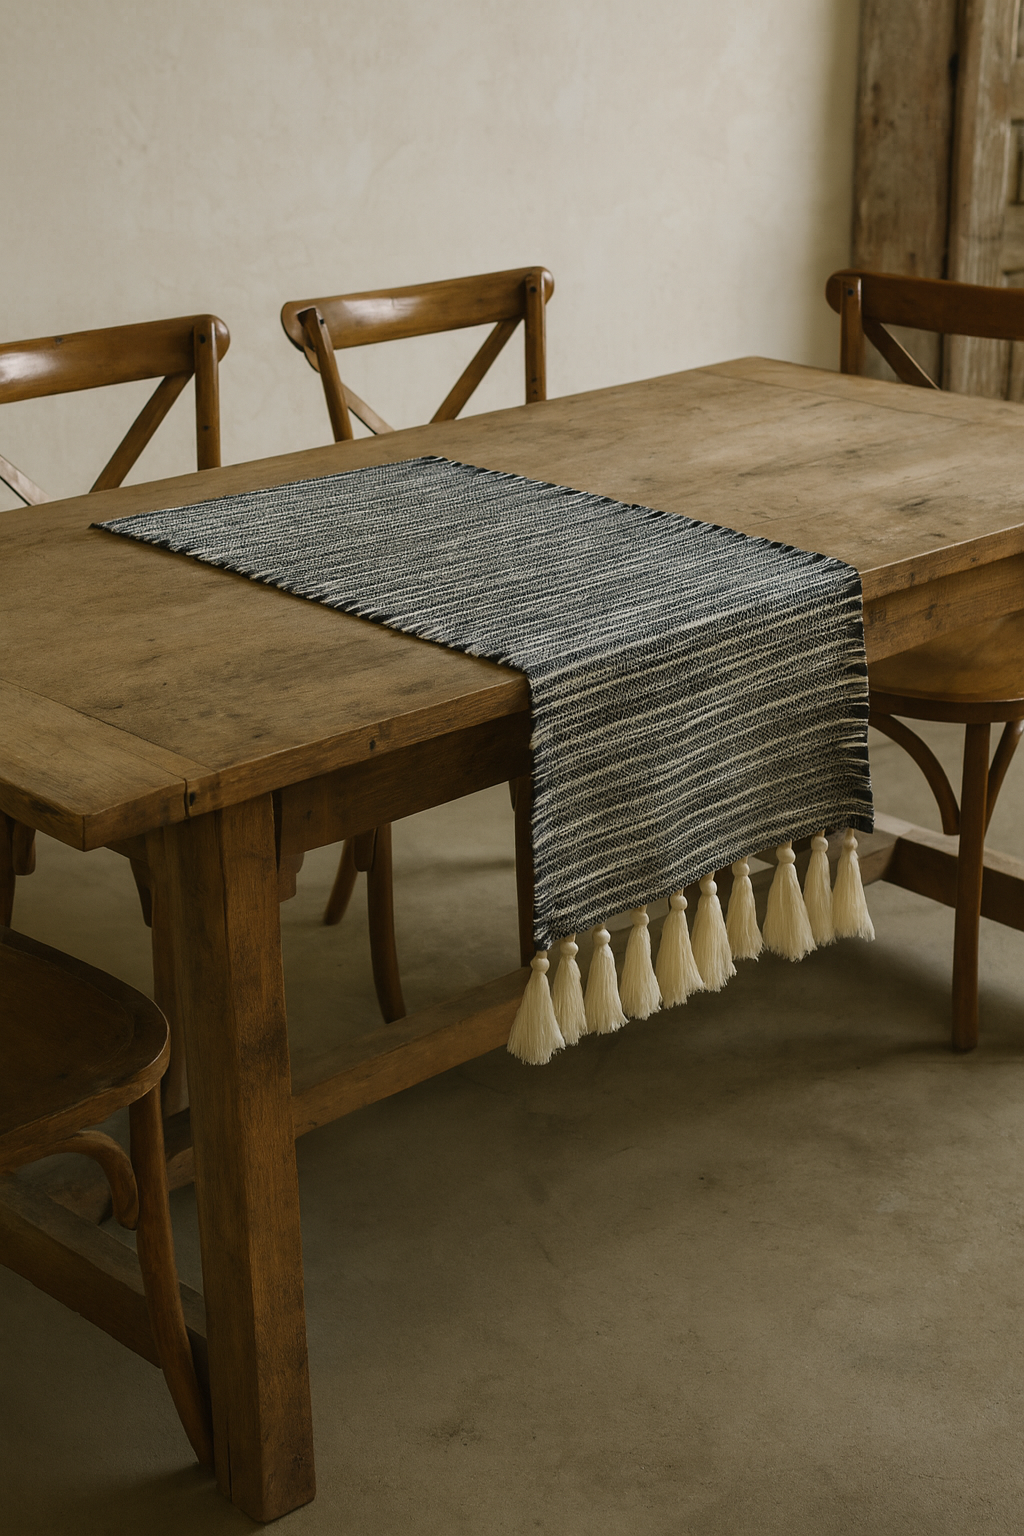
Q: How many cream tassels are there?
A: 10